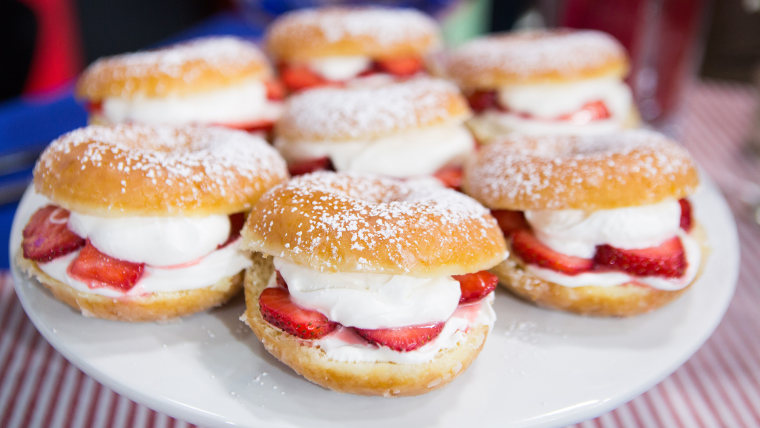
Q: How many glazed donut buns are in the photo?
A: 7